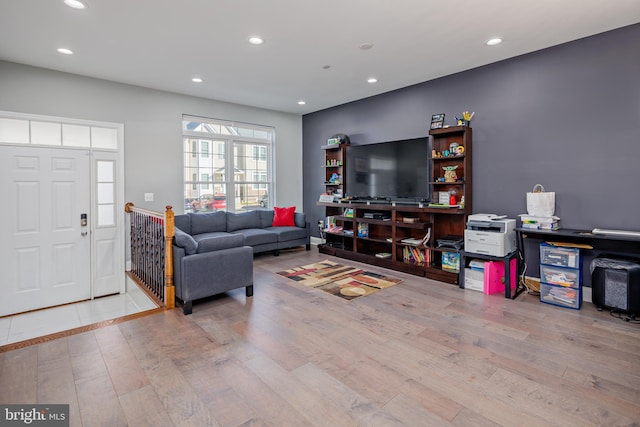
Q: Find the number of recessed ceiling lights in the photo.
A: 7